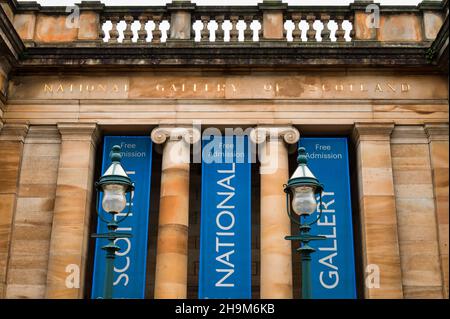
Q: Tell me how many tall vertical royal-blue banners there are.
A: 3